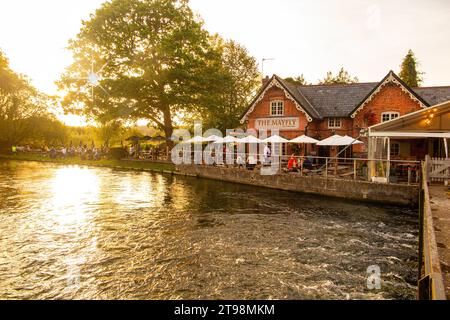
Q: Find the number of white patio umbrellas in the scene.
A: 8